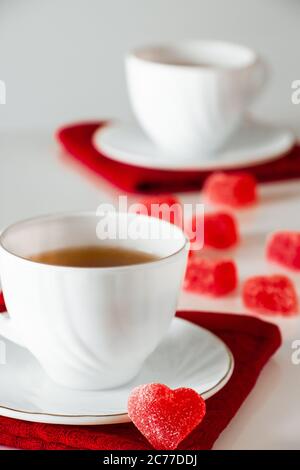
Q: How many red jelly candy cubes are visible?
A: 6